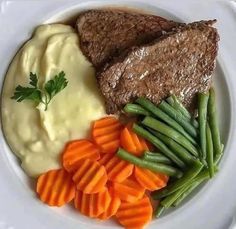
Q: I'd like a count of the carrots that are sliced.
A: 11